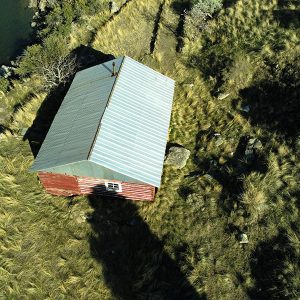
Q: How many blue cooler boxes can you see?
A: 0